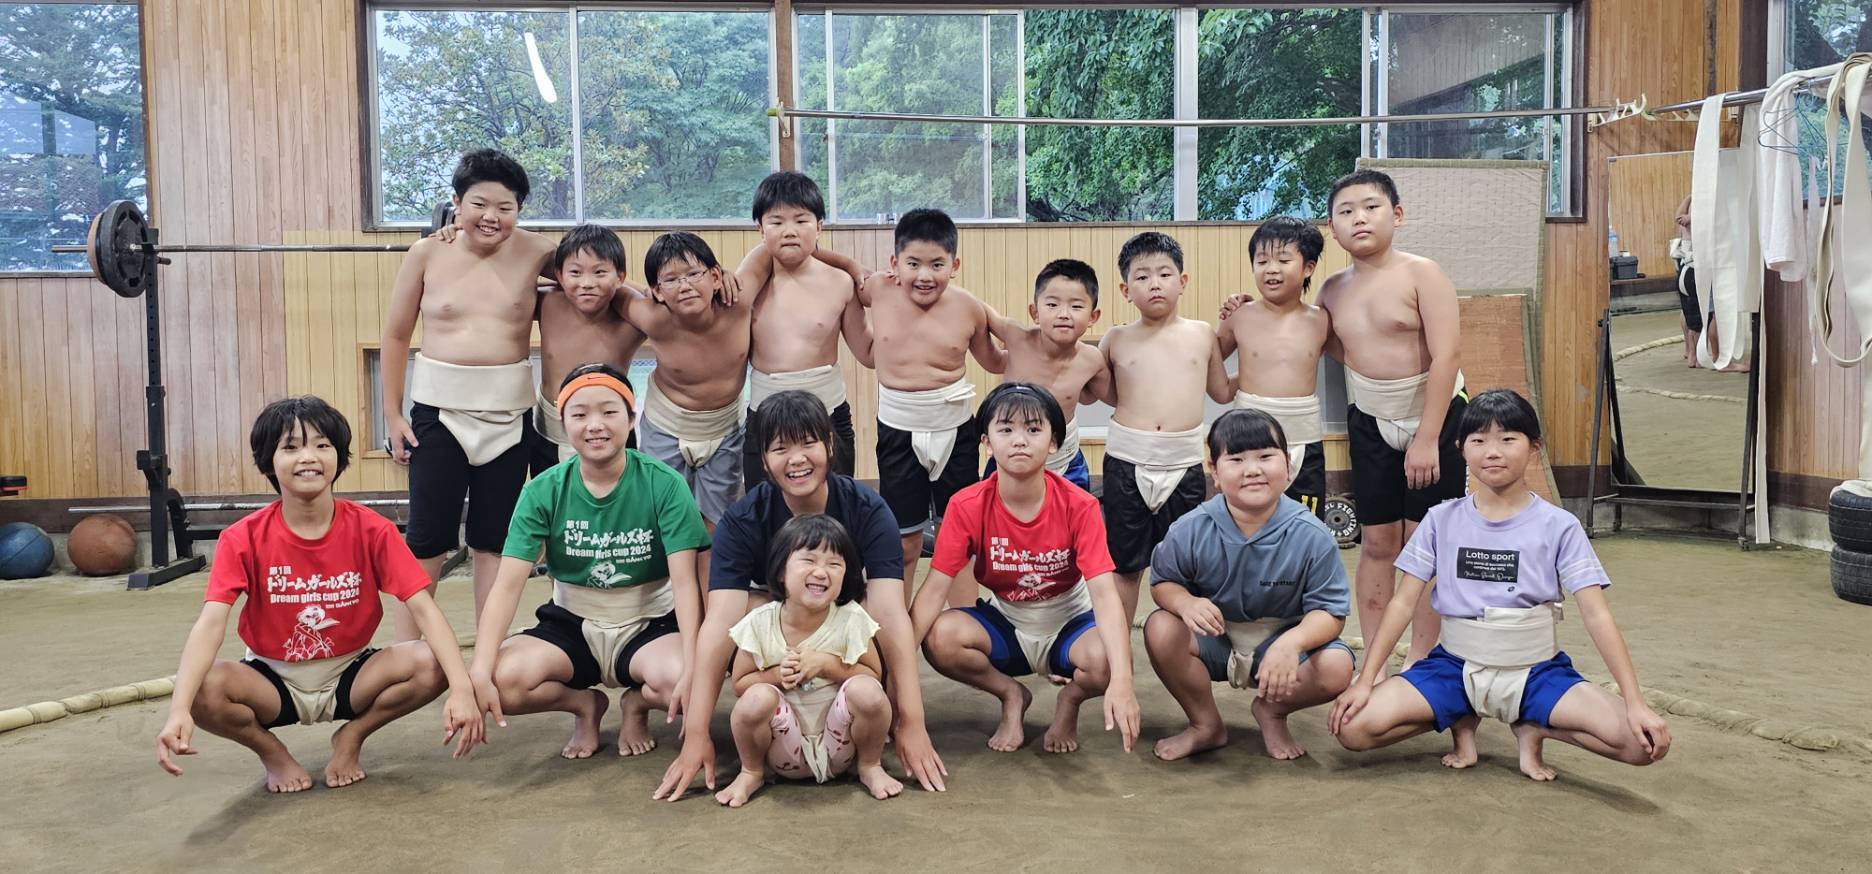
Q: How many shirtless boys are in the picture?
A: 9